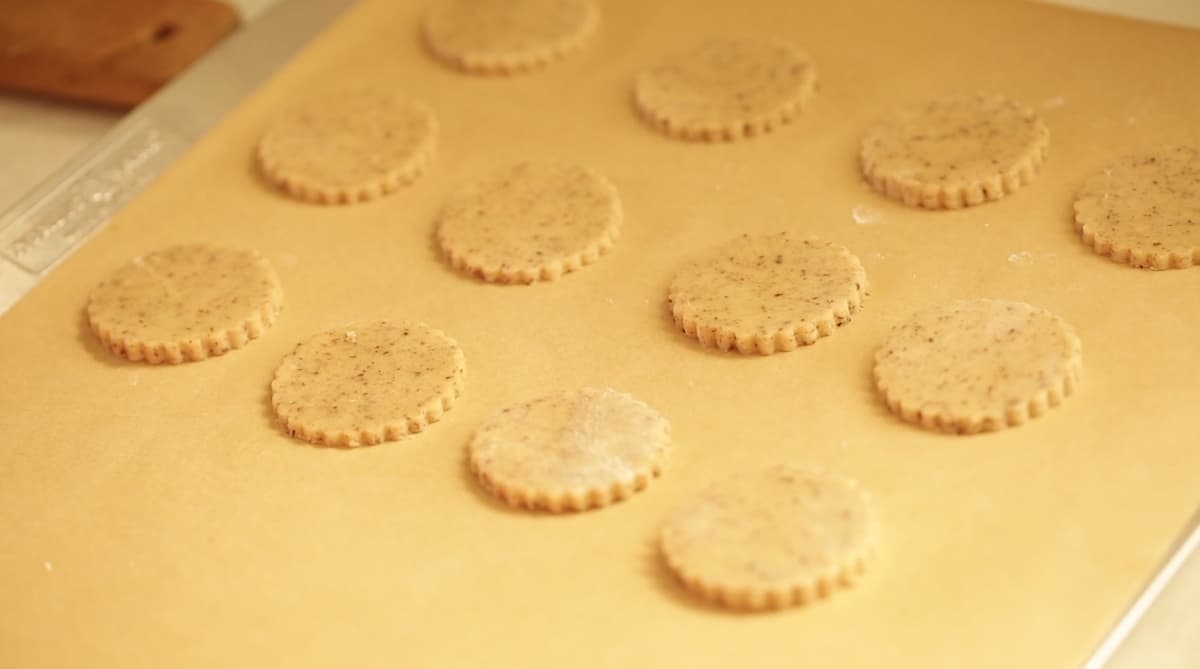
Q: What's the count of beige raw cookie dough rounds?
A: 12